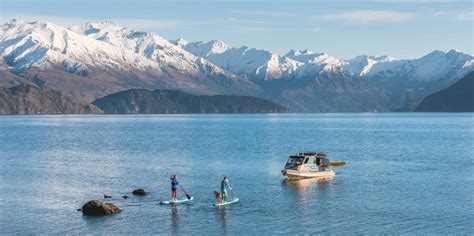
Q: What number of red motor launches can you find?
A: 0